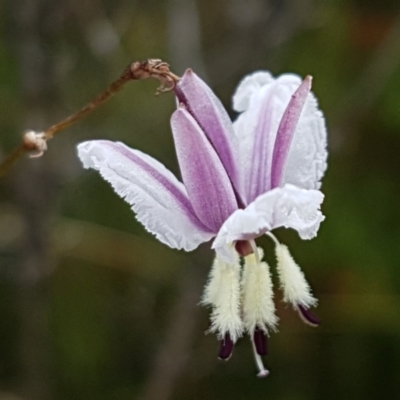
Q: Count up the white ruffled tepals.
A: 3